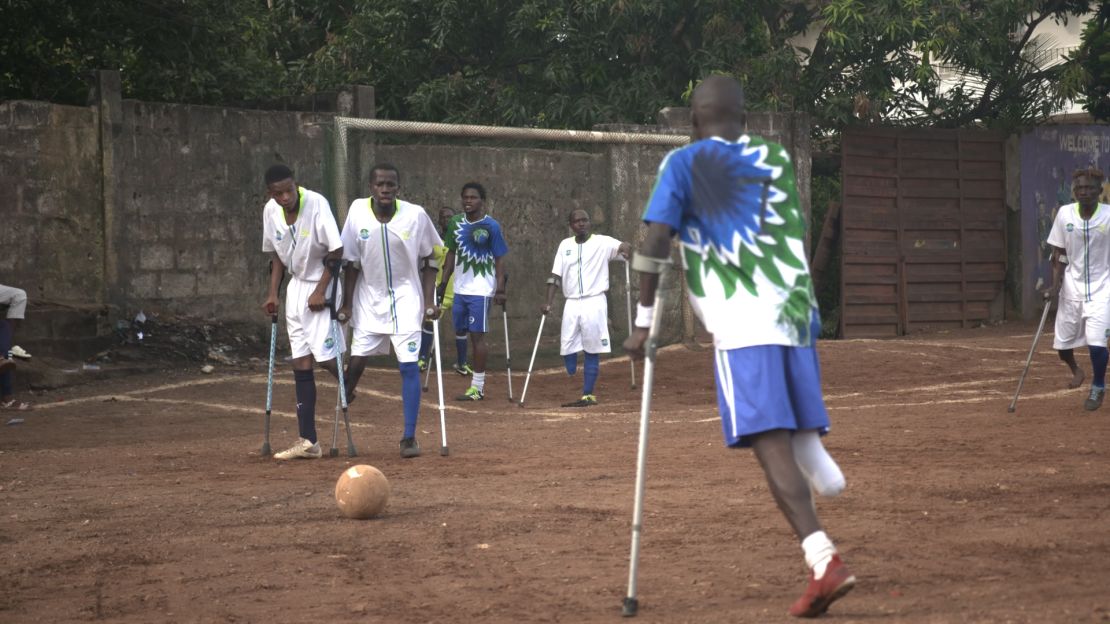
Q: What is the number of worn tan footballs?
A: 1